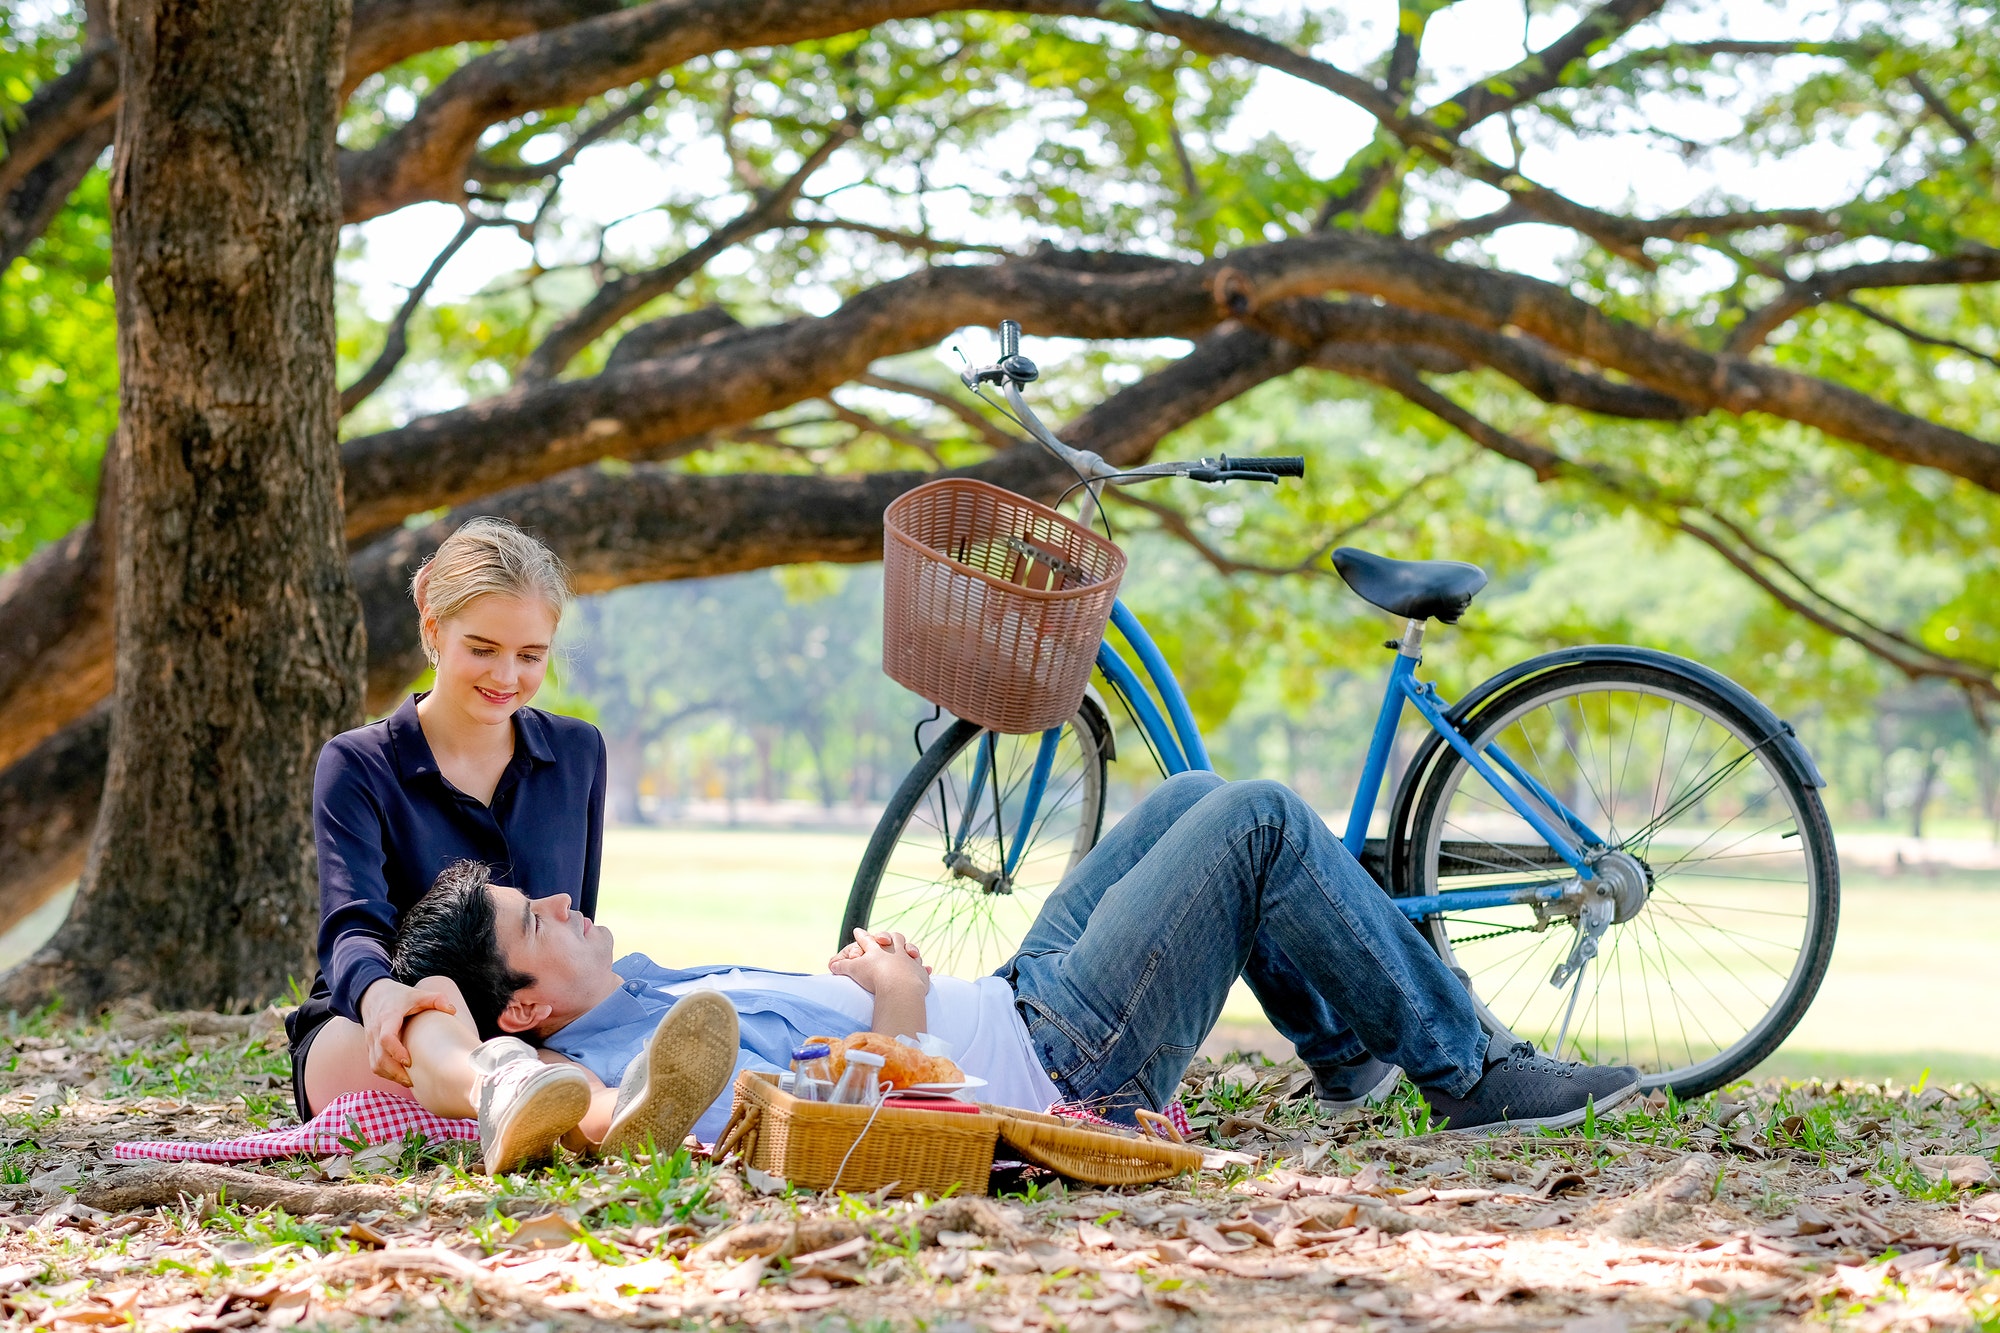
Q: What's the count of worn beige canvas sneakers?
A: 2